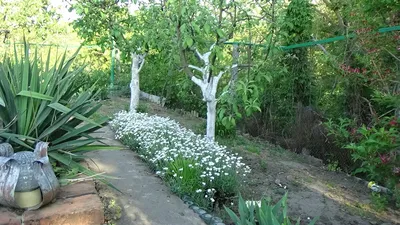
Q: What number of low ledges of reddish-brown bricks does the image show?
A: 1